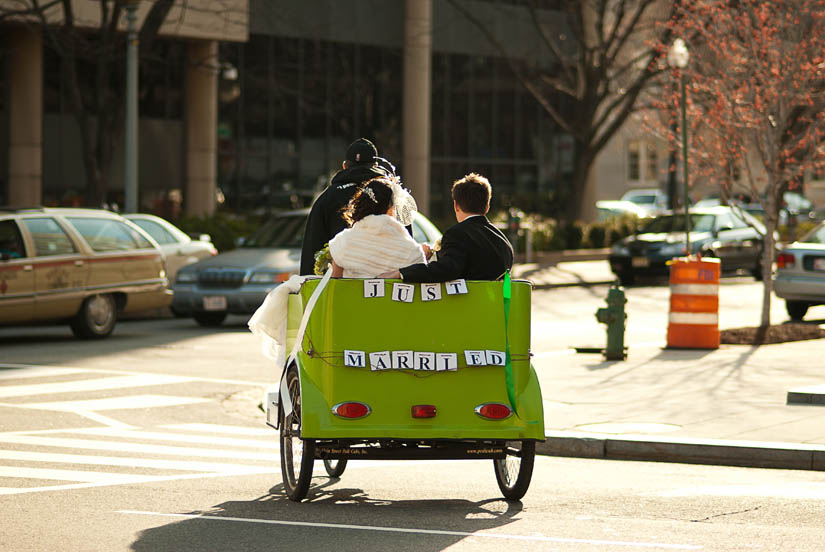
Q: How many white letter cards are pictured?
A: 11